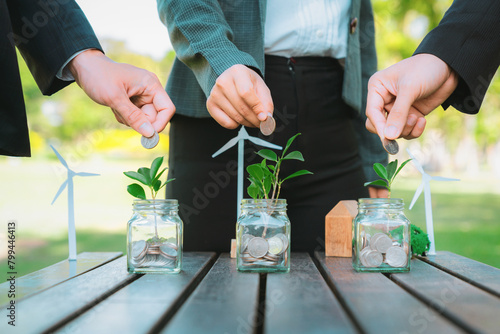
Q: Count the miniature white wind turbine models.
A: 3